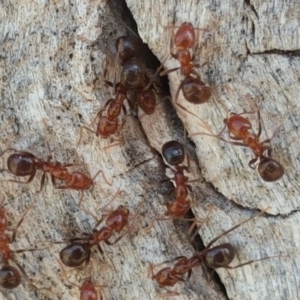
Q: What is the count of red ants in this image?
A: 10